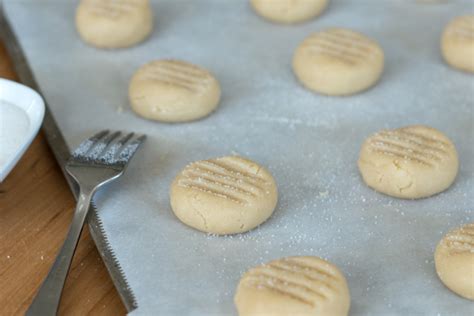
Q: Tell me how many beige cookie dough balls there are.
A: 9